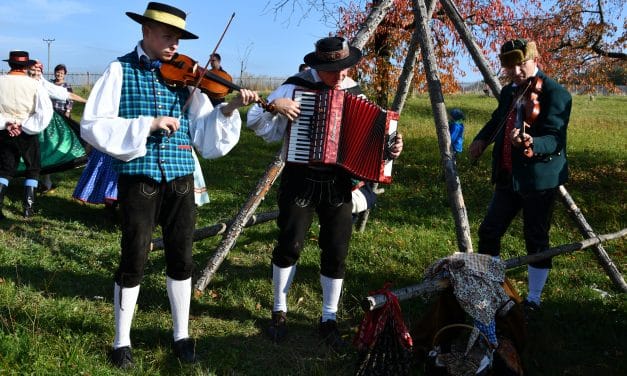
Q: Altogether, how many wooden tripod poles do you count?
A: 4